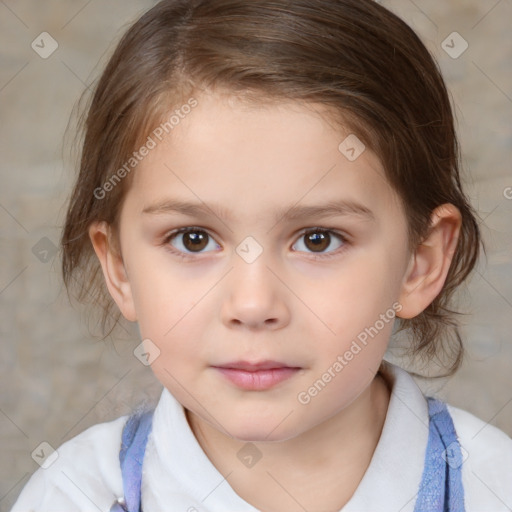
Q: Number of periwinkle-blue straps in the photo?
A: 2